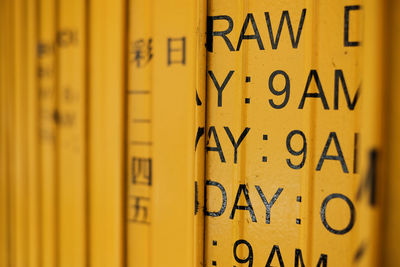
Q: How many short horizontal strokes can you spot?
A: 3